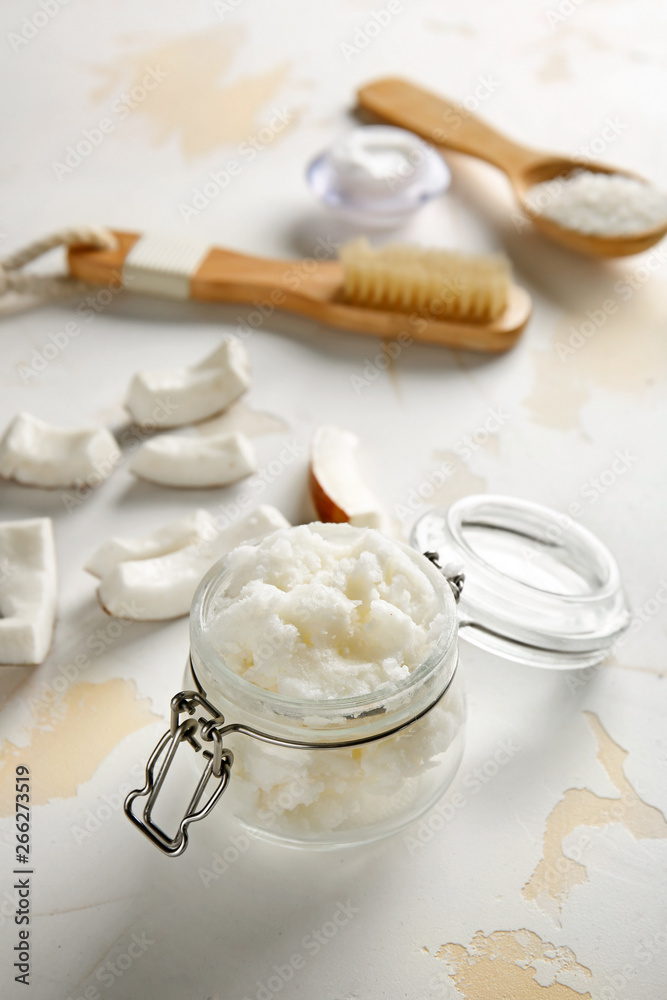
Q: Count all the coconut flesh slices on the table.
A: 7